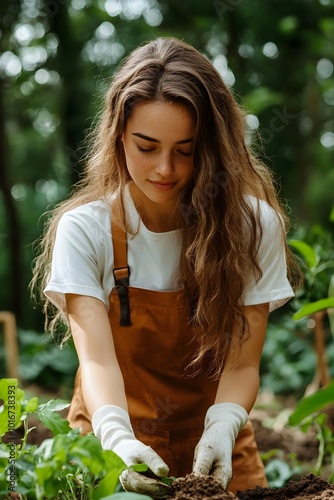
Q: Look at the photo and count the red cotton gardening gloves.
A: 0